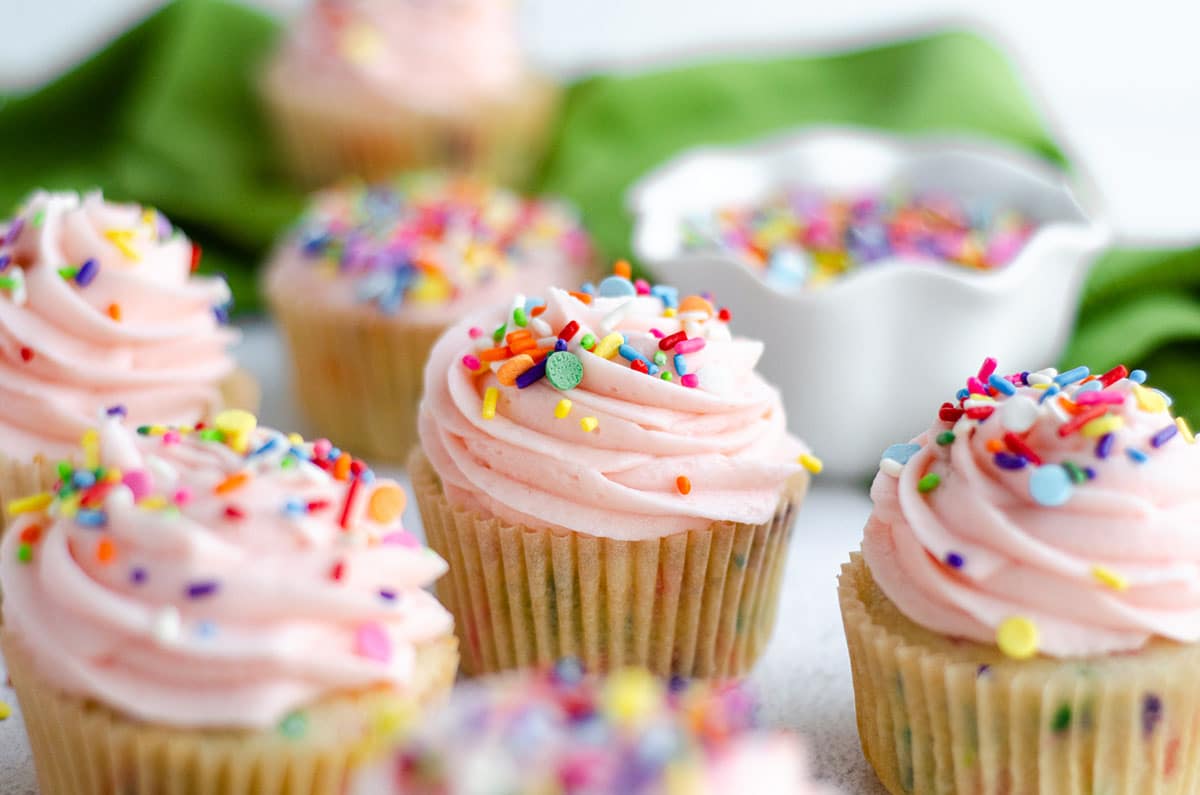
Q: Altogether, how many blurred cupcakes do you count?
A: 3